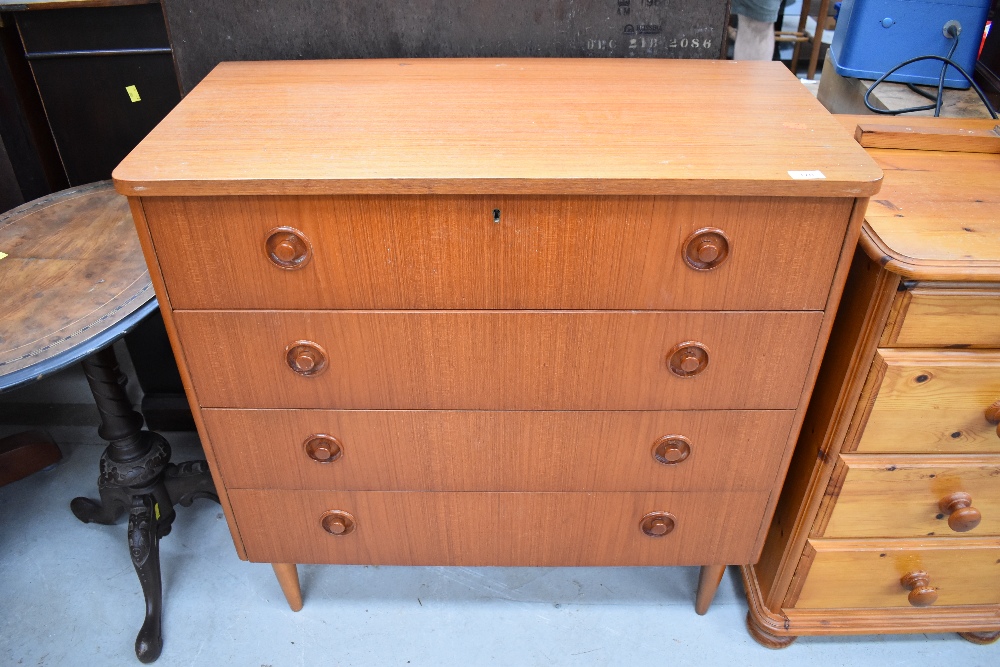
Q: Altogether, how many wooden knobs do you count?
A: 11